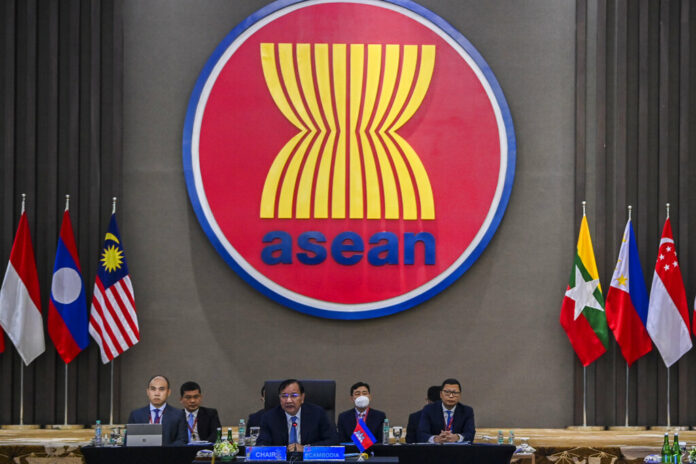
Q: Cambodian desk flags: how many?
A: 1